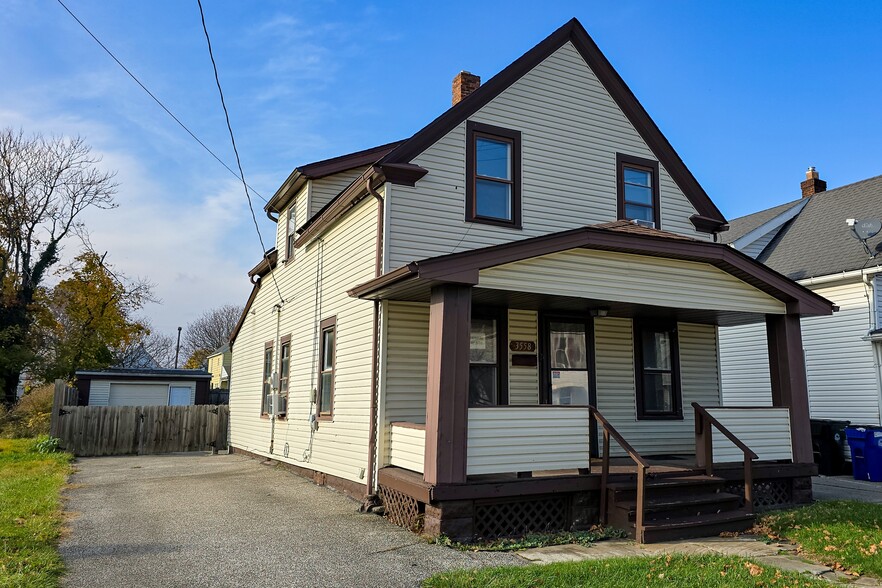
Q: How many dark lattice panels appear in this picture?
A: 3